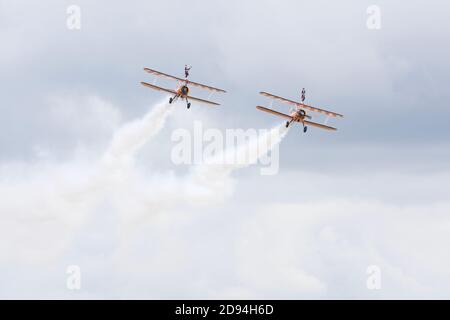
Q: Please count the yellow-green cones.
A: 0